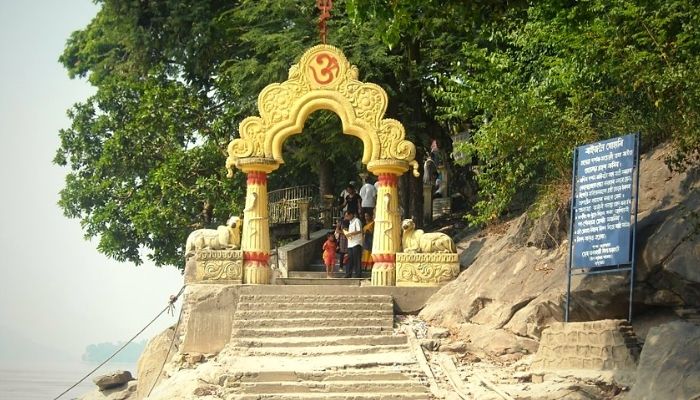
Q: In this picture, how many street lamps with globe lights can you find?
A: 0